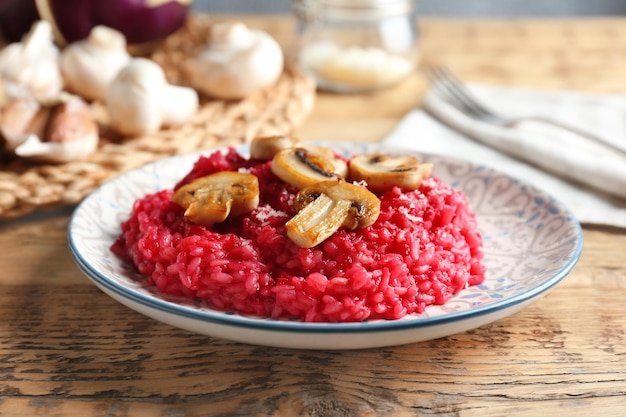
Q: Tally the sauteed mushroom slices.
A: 5